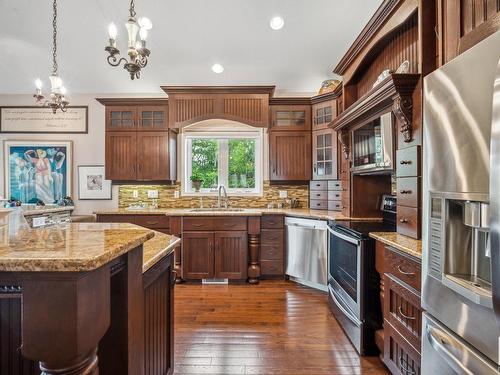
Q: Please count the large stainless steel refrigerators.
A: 1